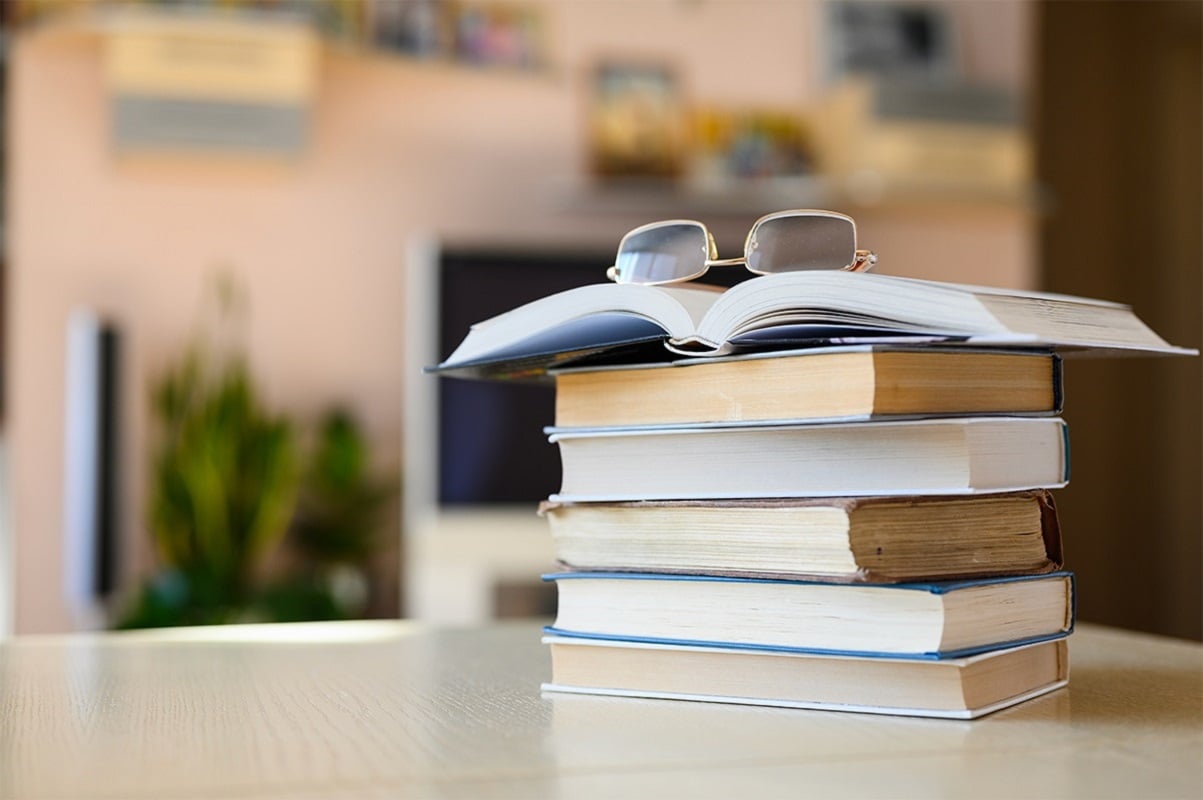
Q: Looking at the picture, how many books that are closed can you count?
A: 5